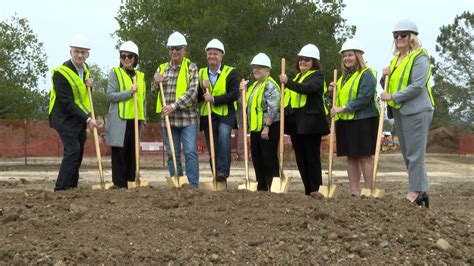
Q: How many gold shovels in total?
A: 8